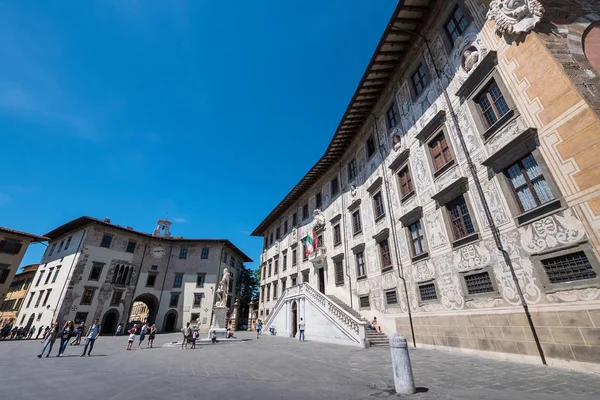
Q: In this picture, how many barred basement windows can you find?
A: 5